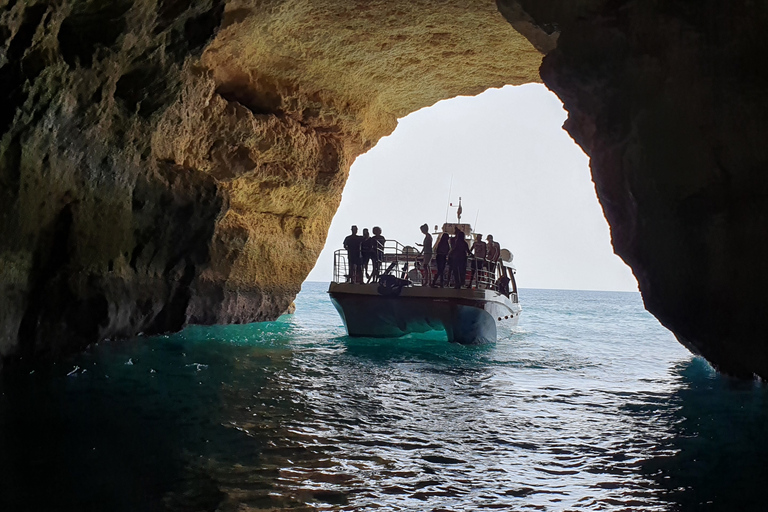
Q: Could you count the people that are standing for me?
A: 9